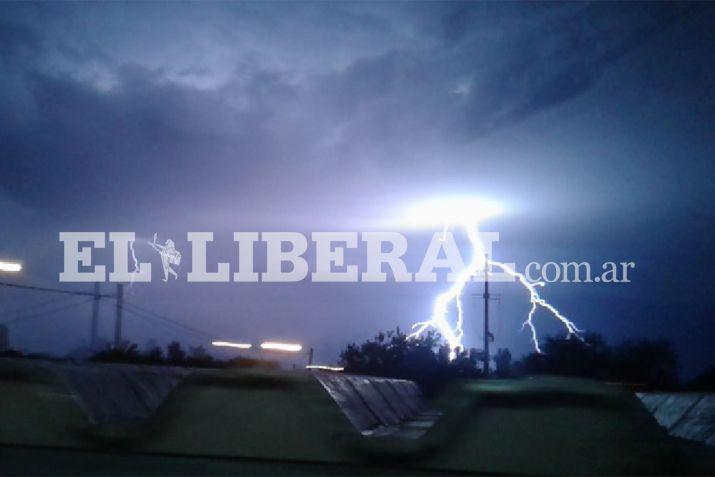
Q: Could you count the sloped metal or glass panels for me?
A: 3